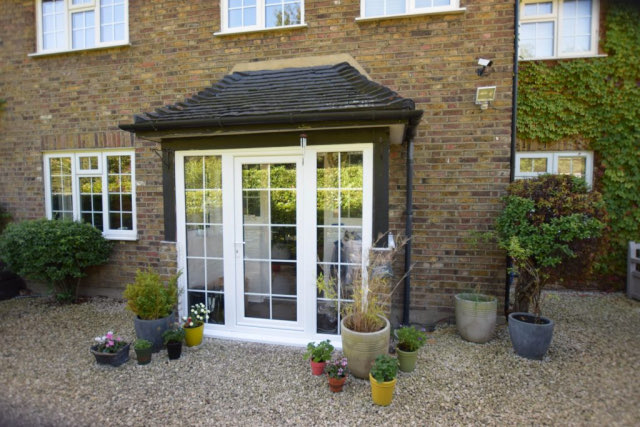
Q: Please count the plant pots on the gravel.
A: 12